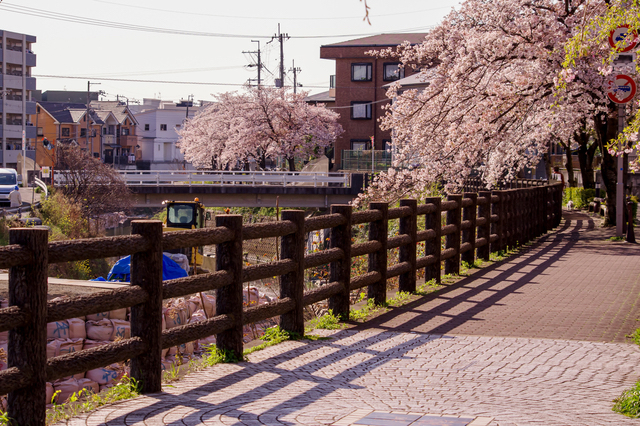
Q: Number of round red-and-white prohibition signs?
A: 2